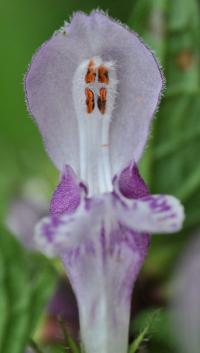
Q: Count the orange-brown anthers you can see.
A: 4